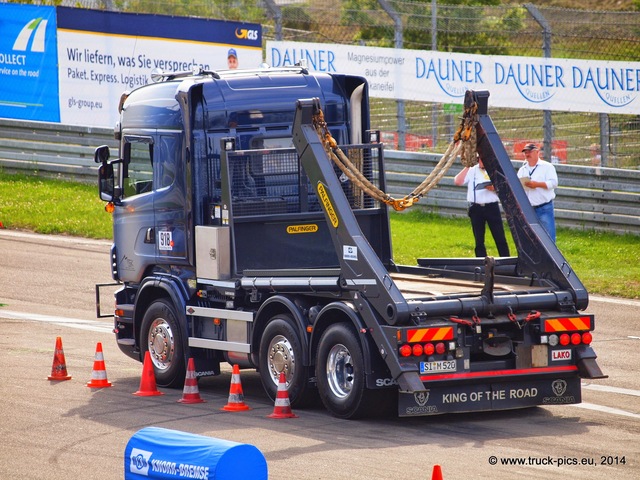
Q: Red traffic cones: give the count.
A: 7